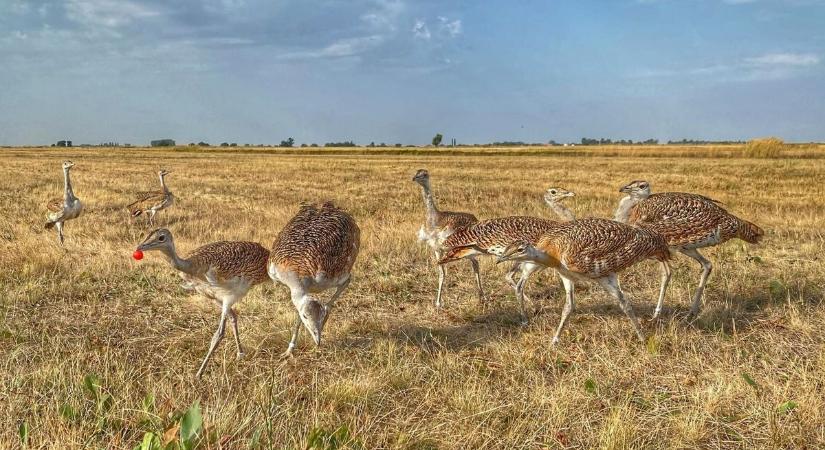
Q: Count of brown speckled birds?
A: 8